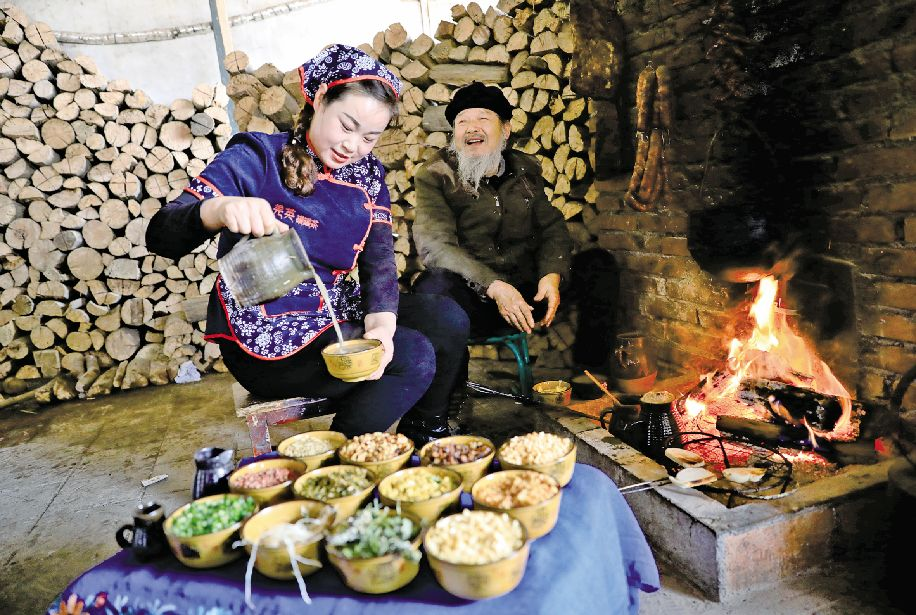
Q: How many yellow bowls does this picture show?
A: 14